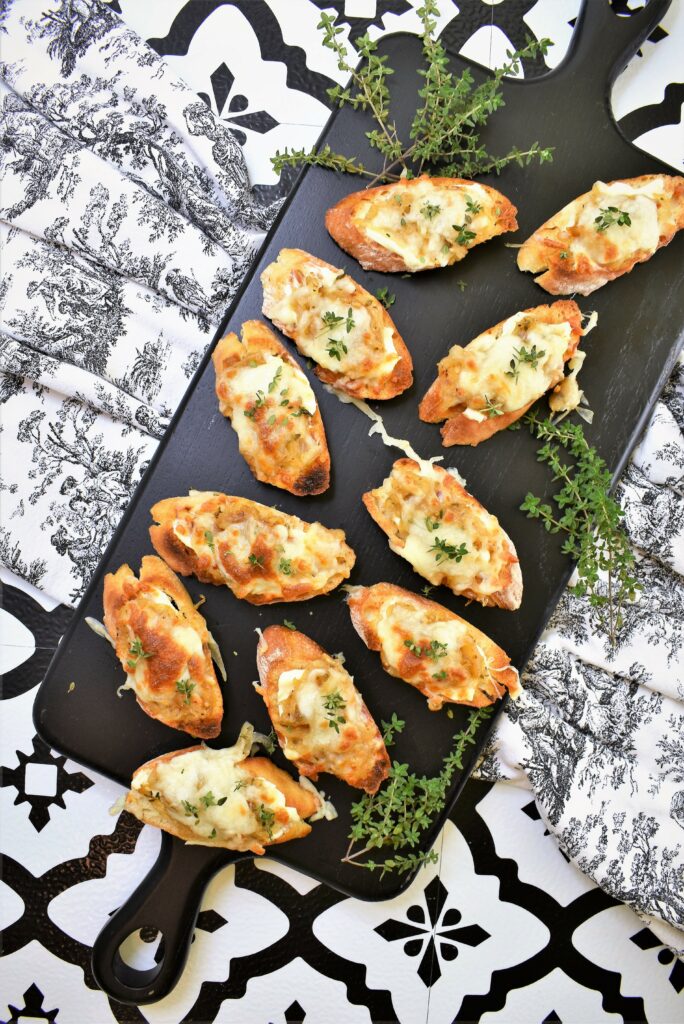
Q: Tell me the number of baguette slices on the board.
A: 11